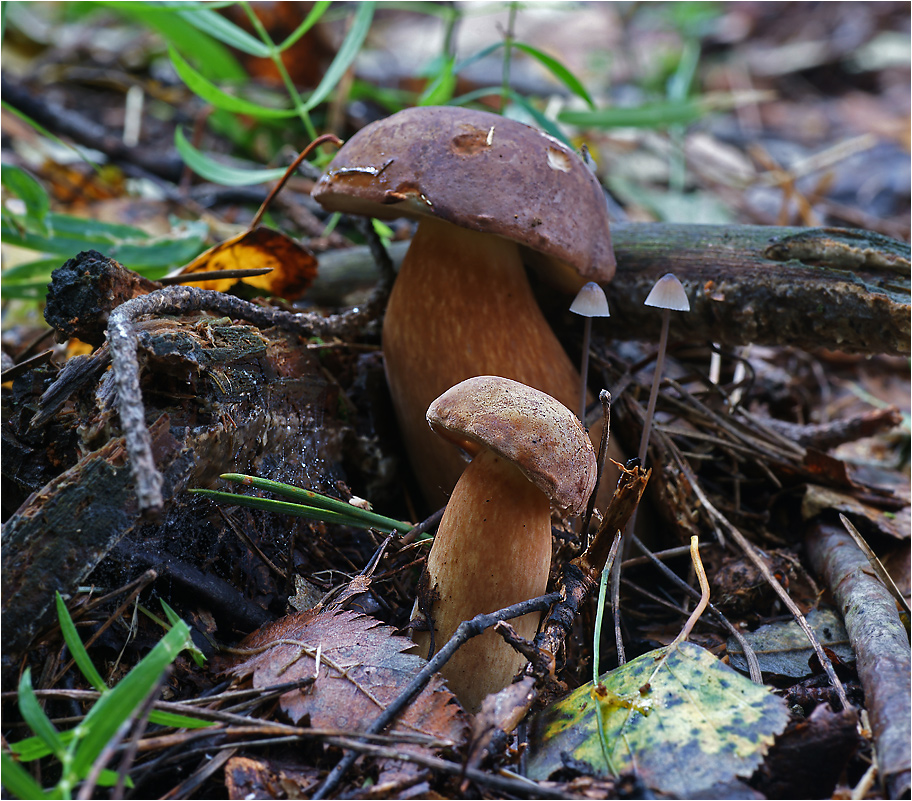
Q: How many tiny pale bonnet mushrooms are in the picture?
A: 2